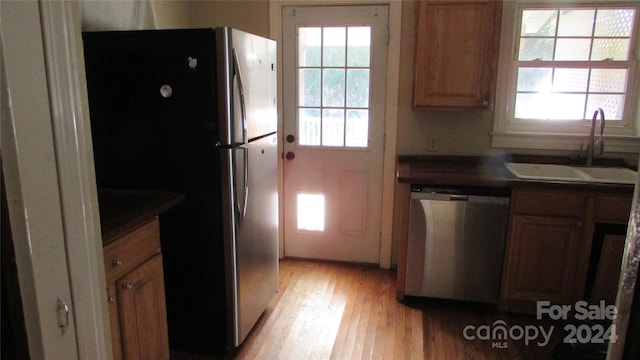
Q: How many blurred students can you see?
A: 0